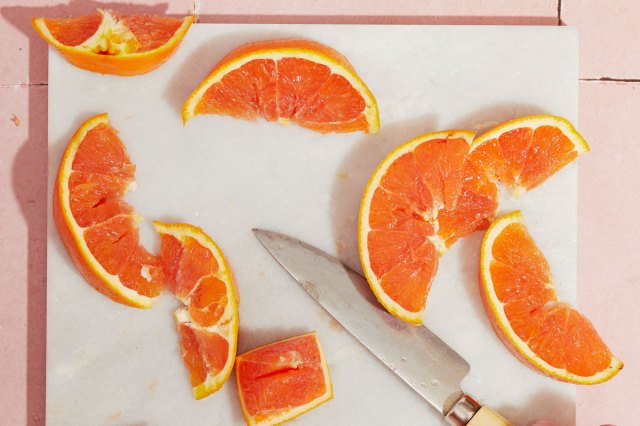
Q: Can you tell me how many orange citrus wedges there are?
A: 8